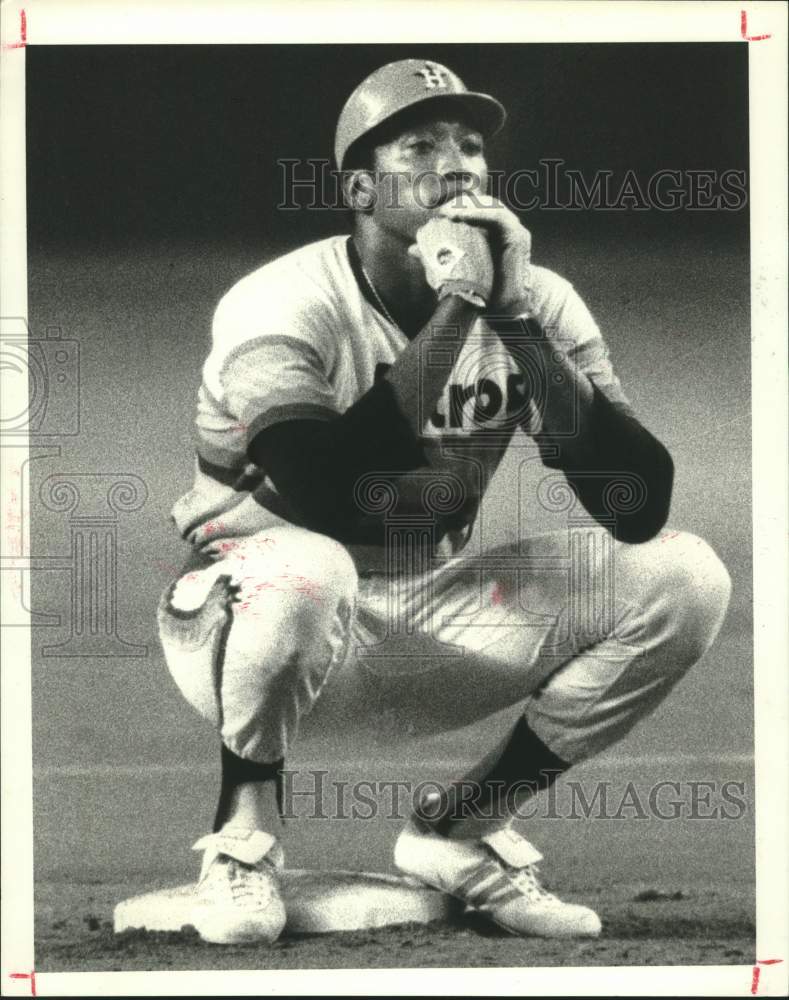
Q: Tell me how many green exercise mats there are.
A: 0